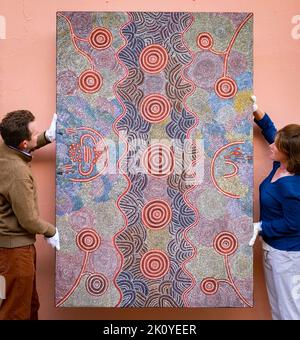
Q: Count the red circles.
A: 13